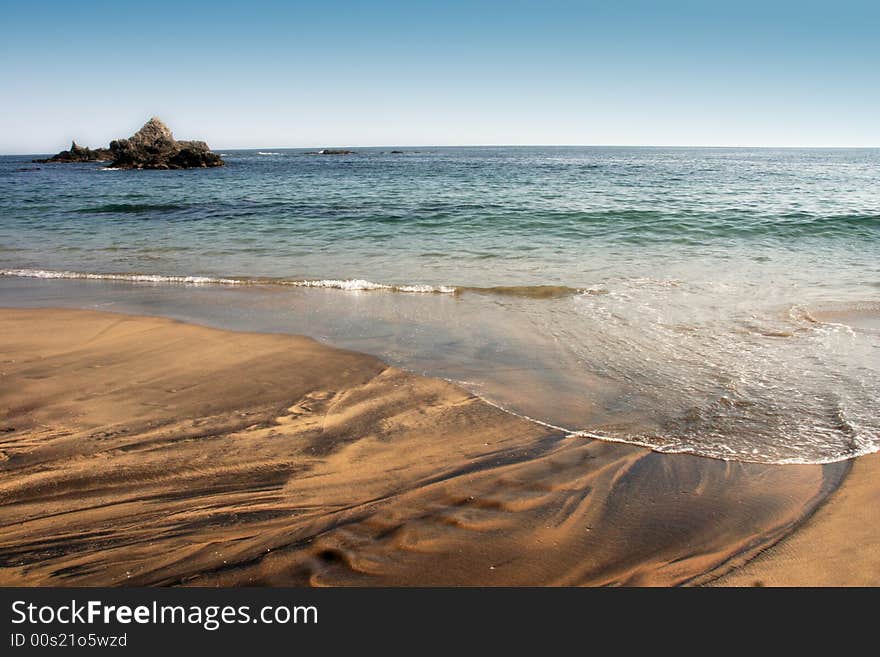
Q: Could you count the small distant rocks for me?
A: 2